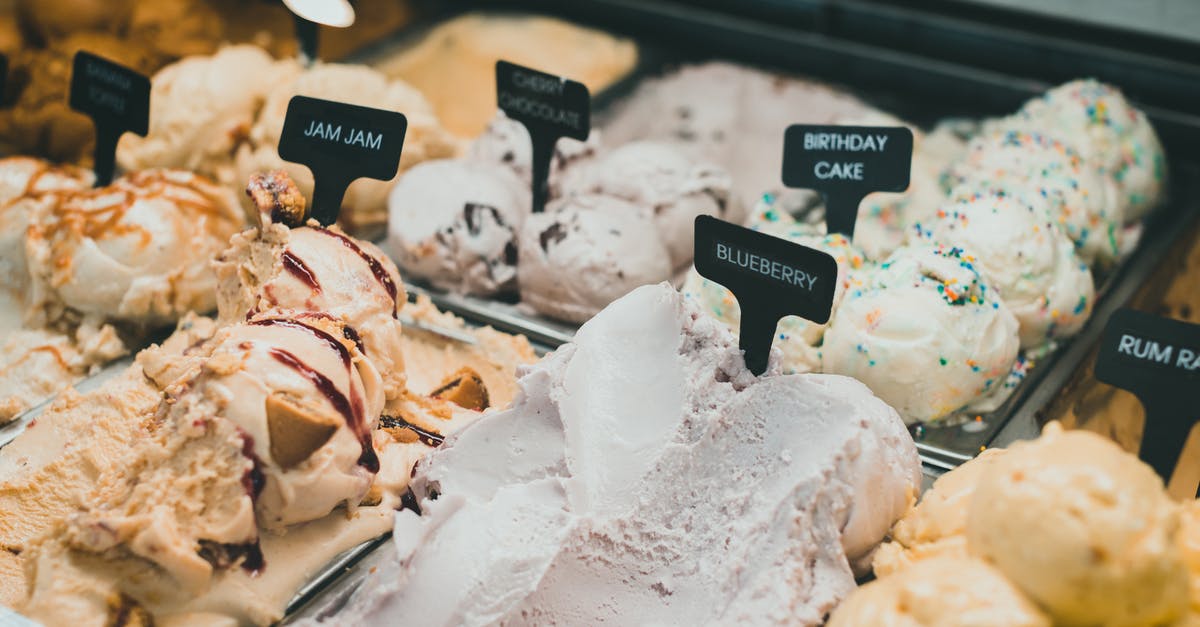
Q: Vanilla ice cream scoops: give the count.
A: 0